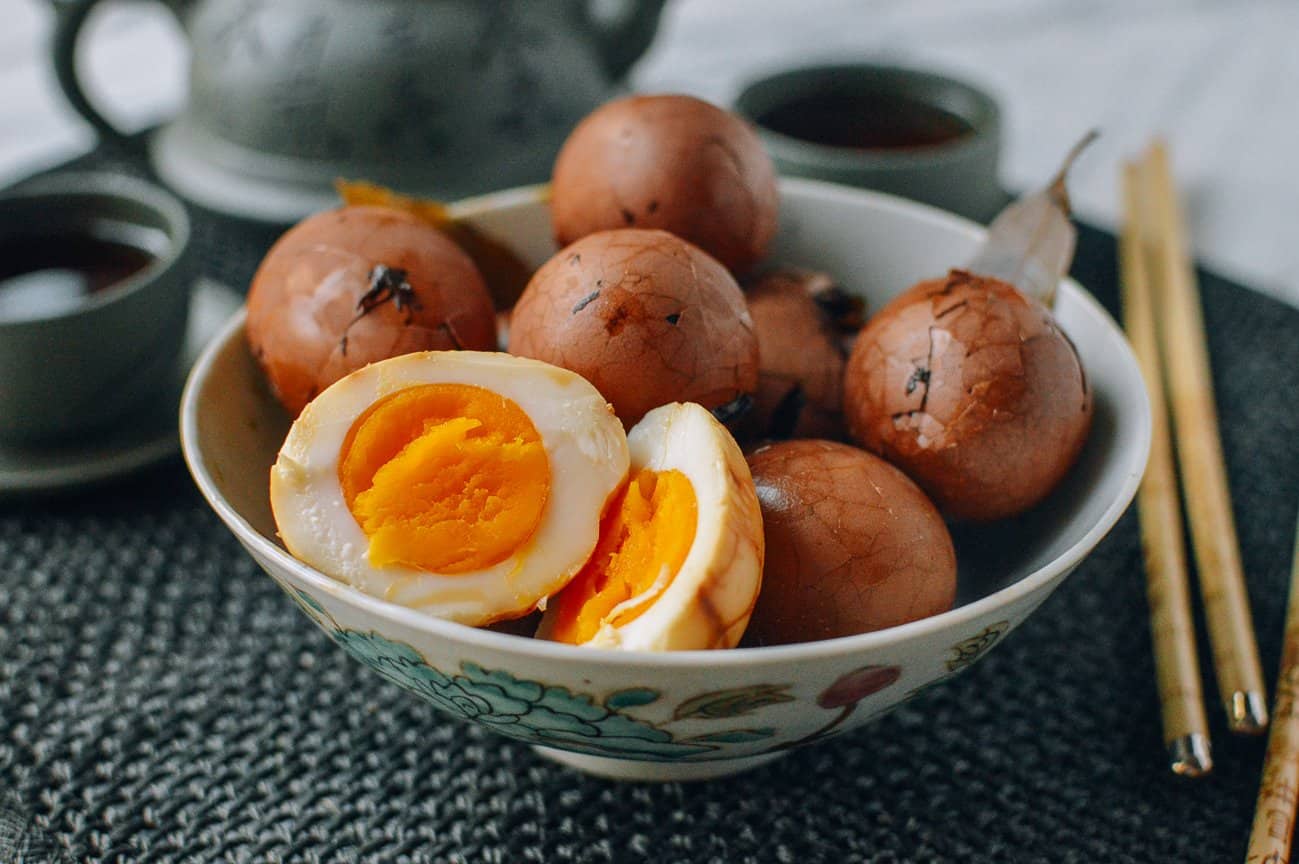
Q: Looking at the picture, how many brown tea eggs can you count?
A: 6